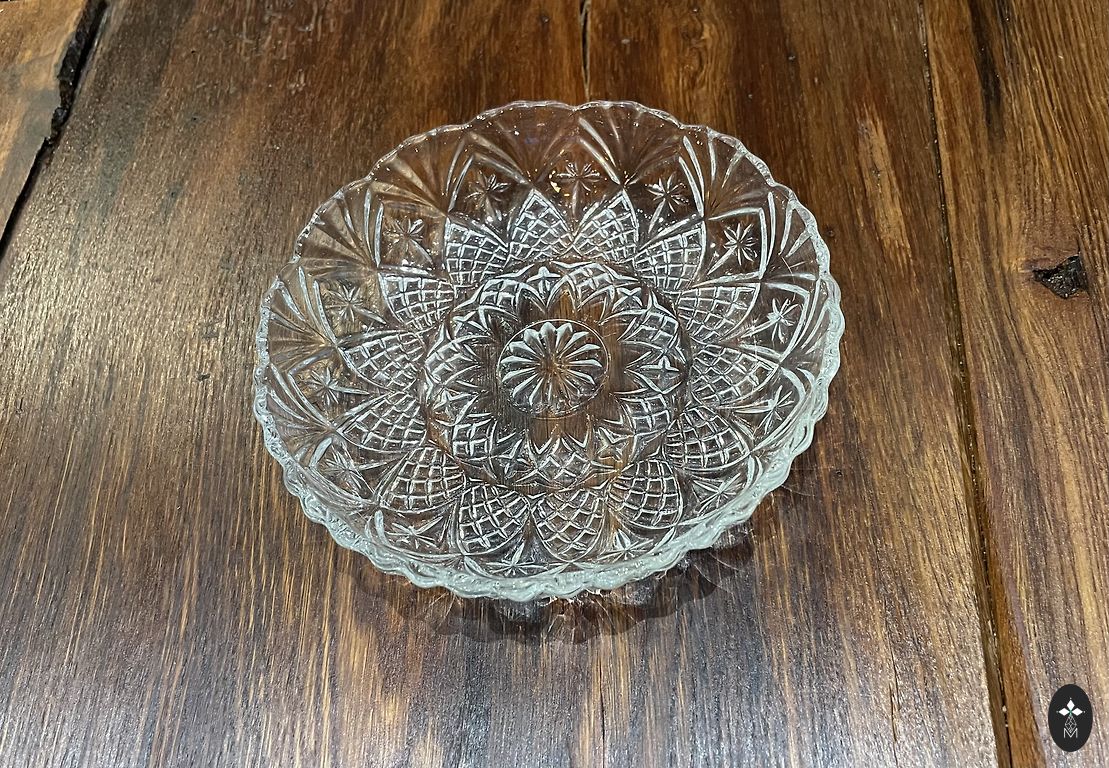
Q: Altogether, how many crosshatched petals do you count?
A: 14